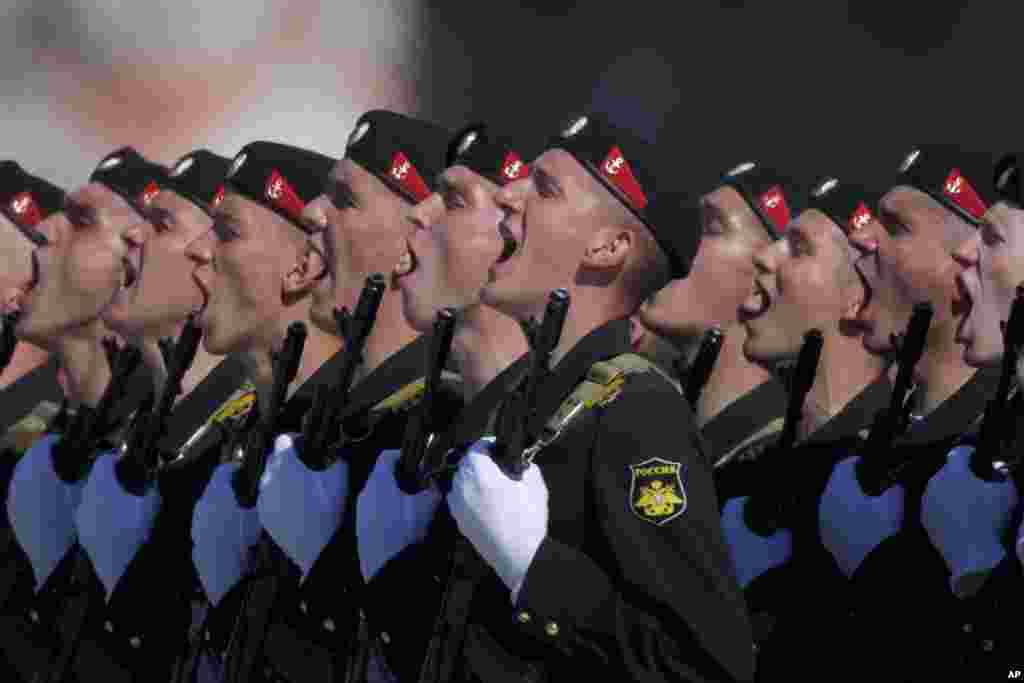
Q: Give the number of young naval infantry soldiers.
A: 11